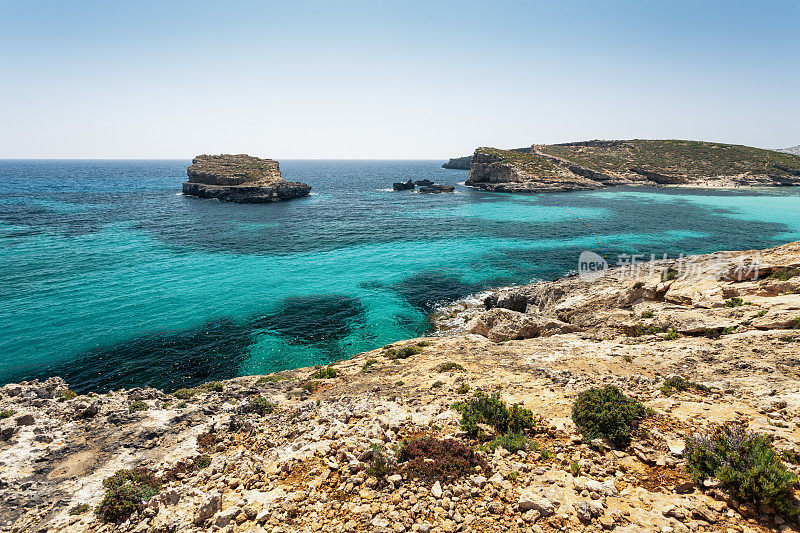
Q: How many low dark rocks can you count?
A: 3